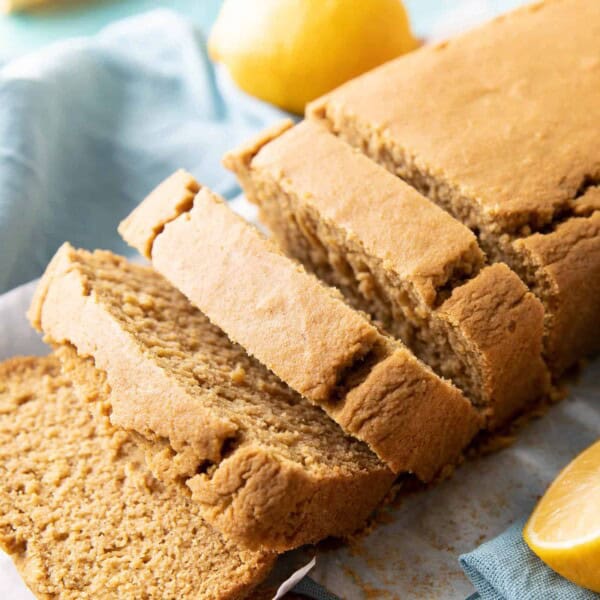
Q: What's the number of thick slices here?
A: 4